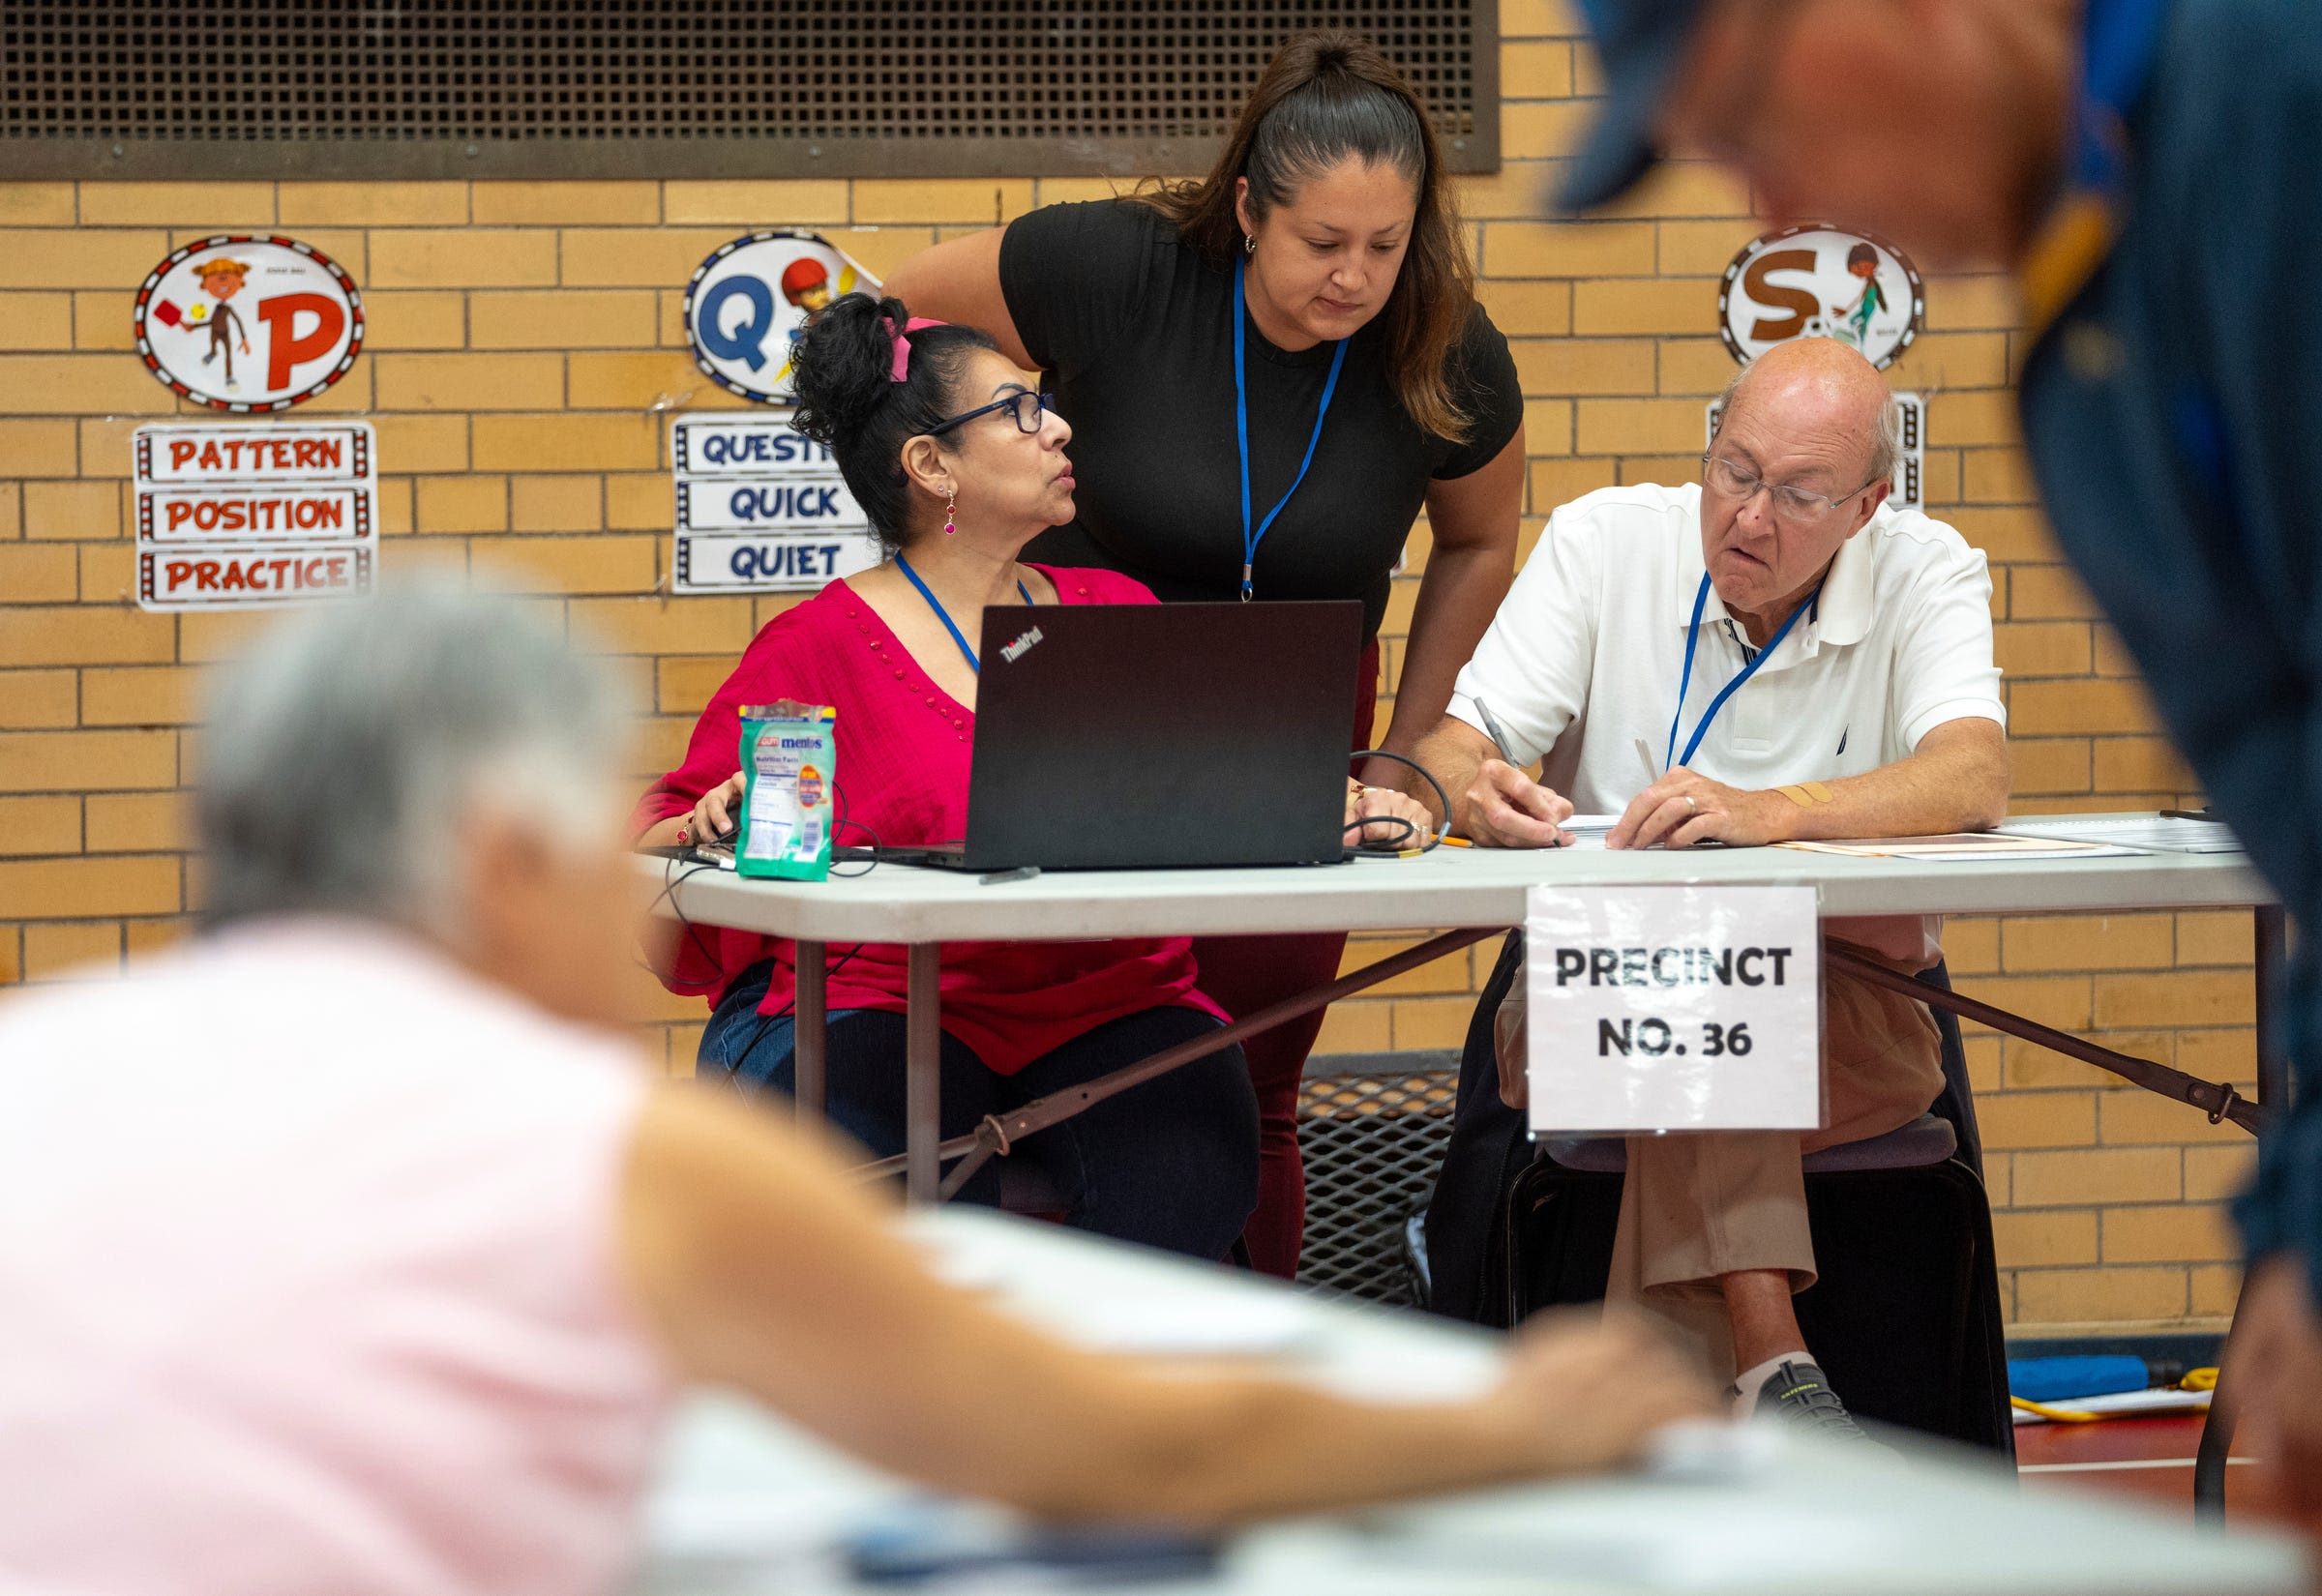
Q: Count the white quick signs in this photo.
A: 1